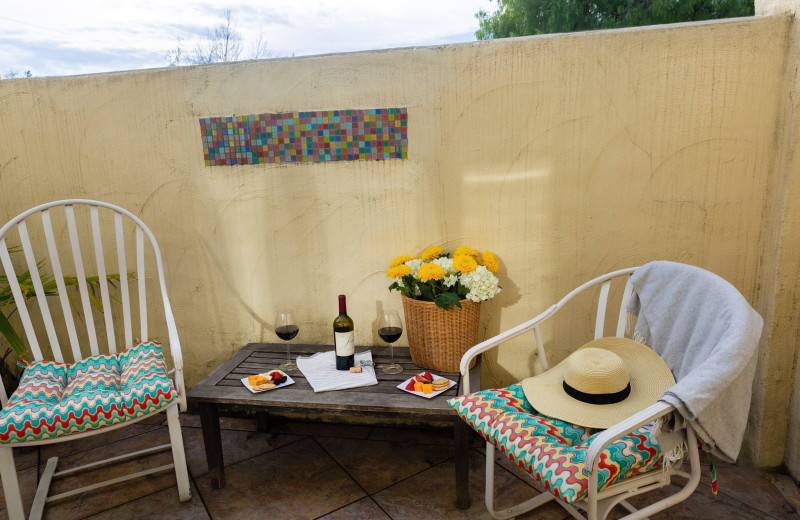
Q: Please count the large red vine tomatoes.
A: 0